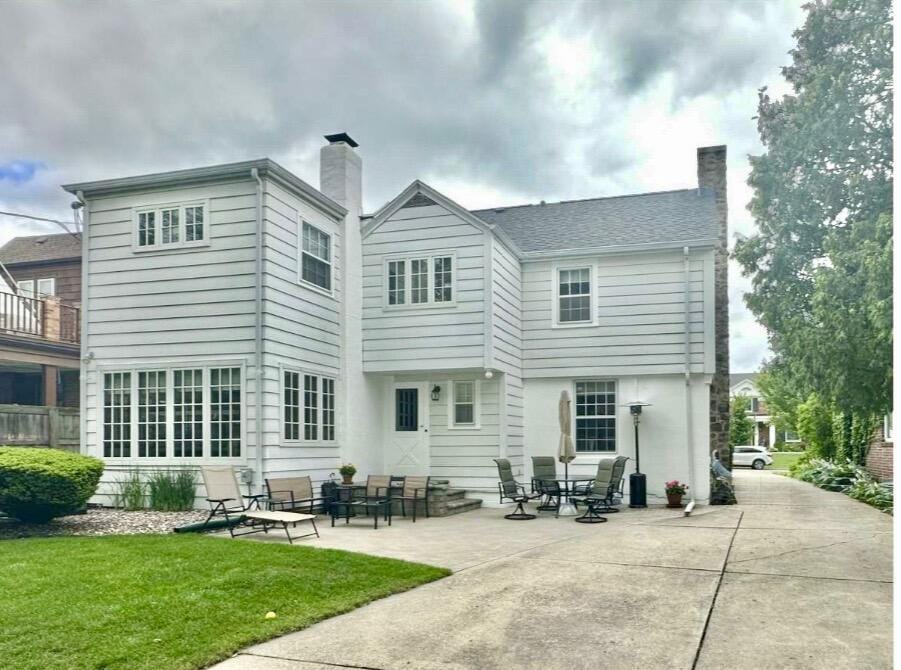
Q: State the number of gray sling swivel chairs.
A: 4